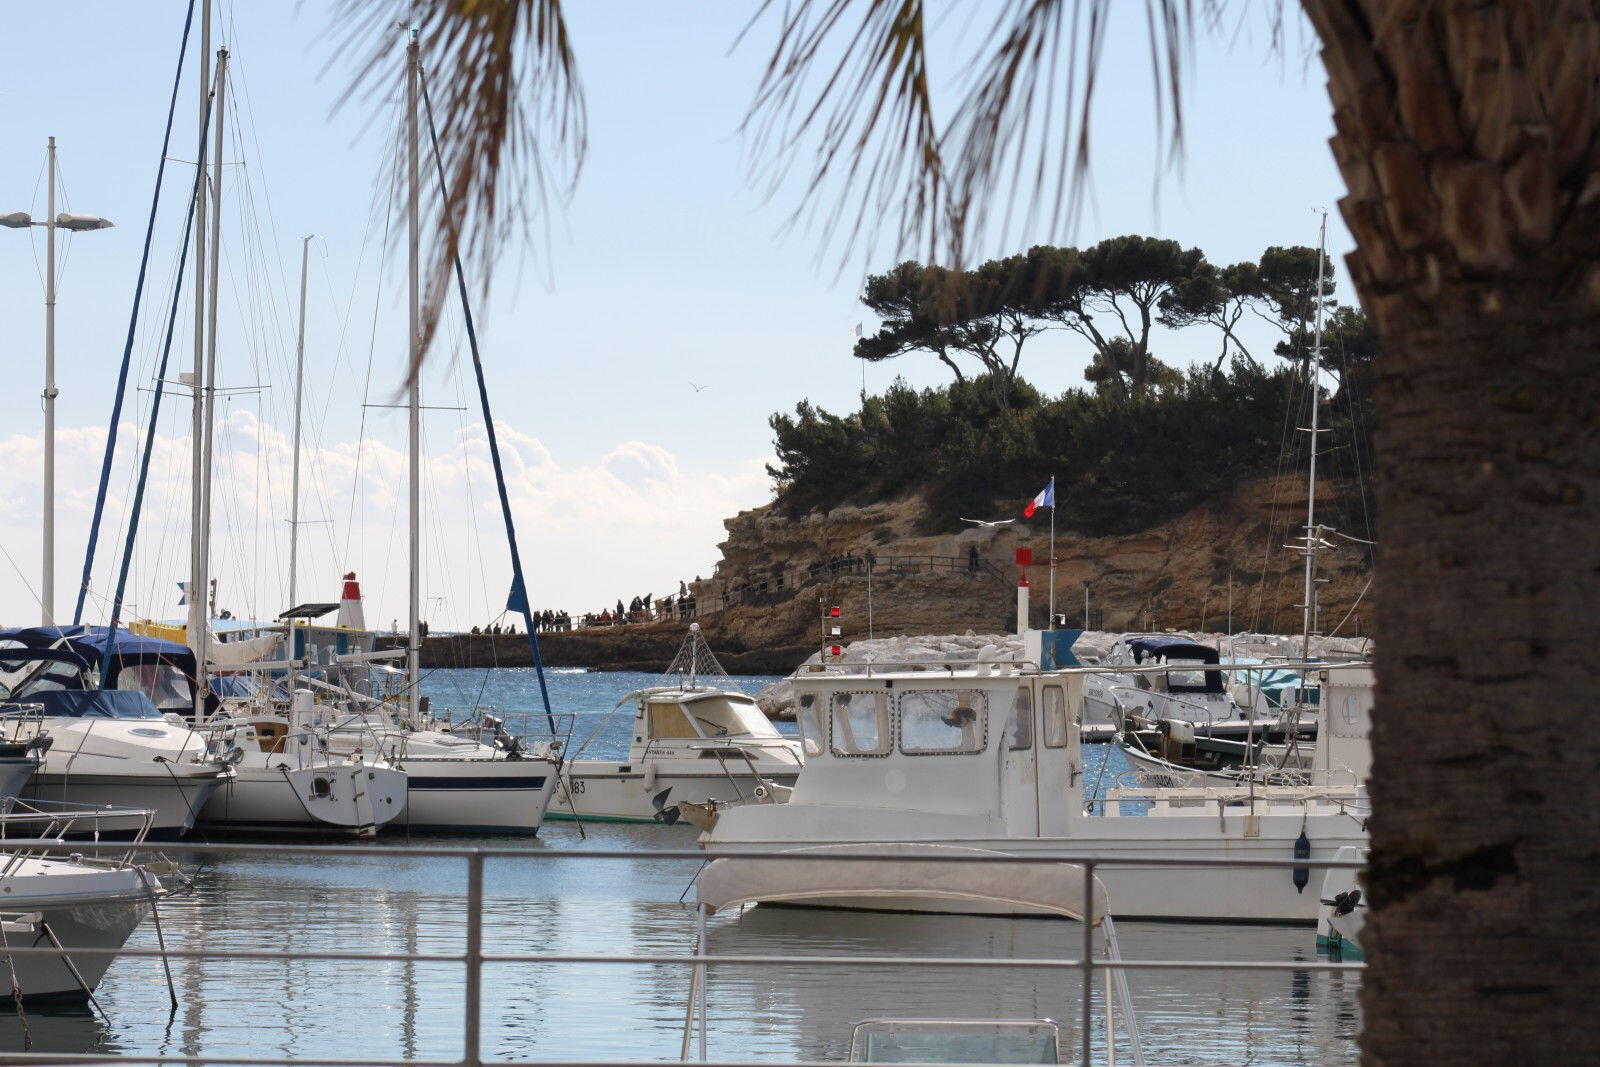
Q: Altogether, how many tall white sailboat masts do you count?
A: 5